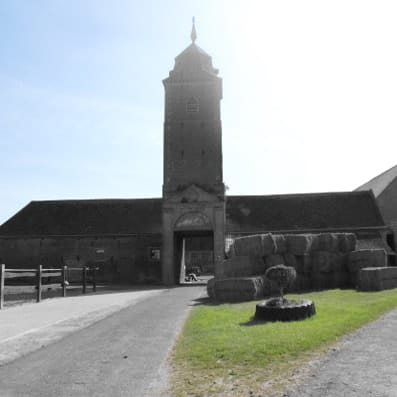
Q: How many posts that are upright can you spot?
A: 5